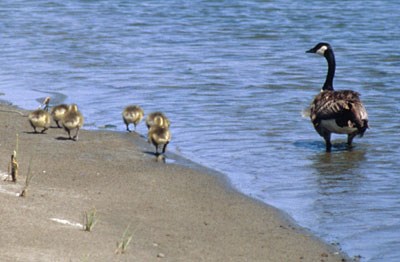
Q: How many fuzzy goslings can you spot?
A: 6